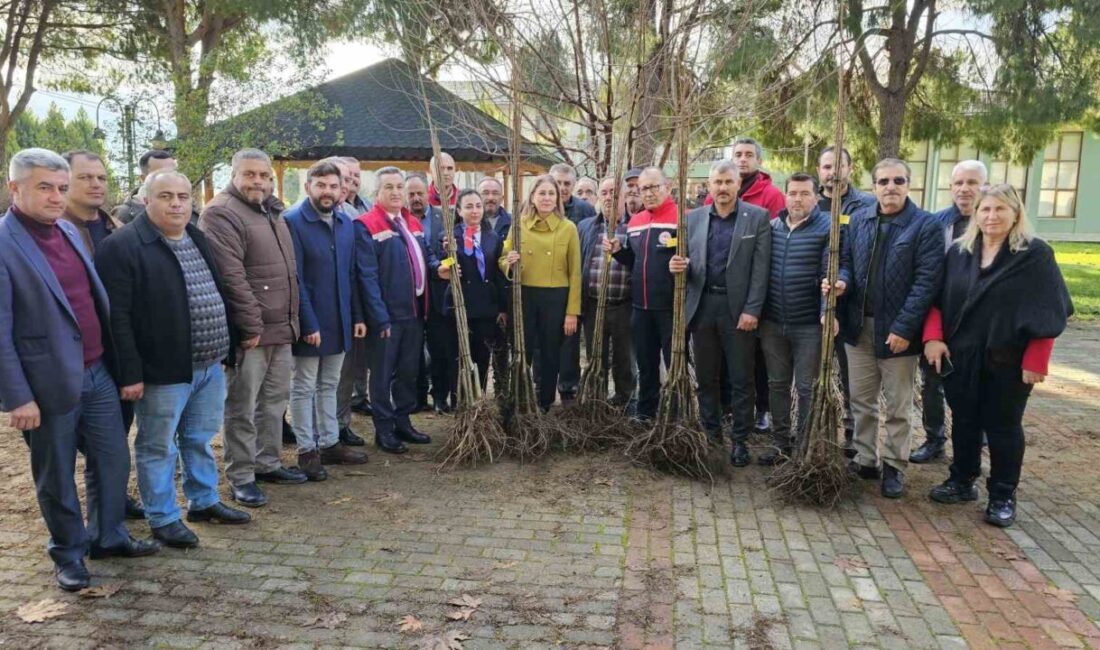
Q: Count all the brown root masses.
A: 5